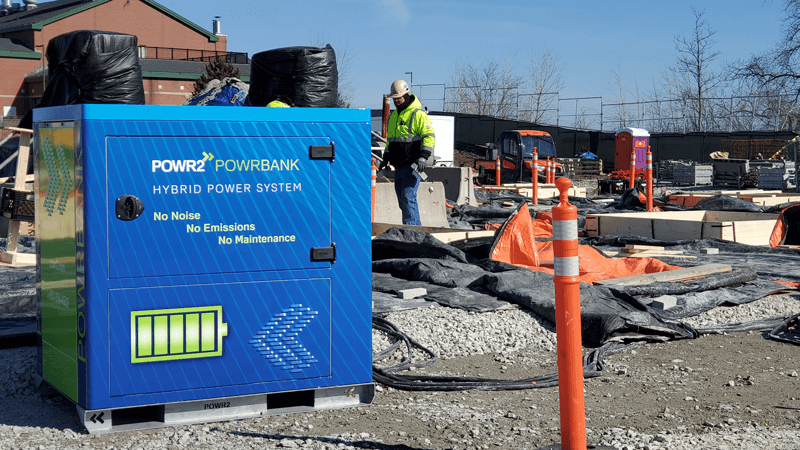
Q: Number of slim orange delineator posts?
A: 8